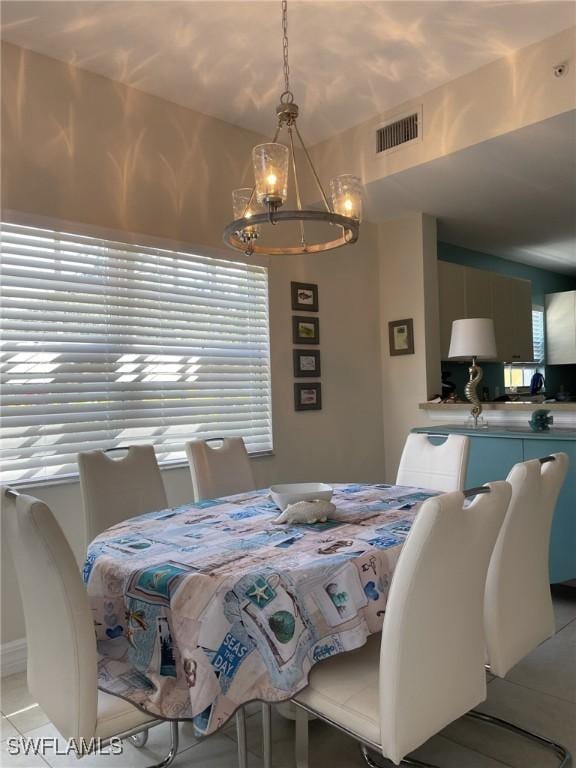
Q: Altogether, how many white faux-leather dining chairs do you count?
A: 6